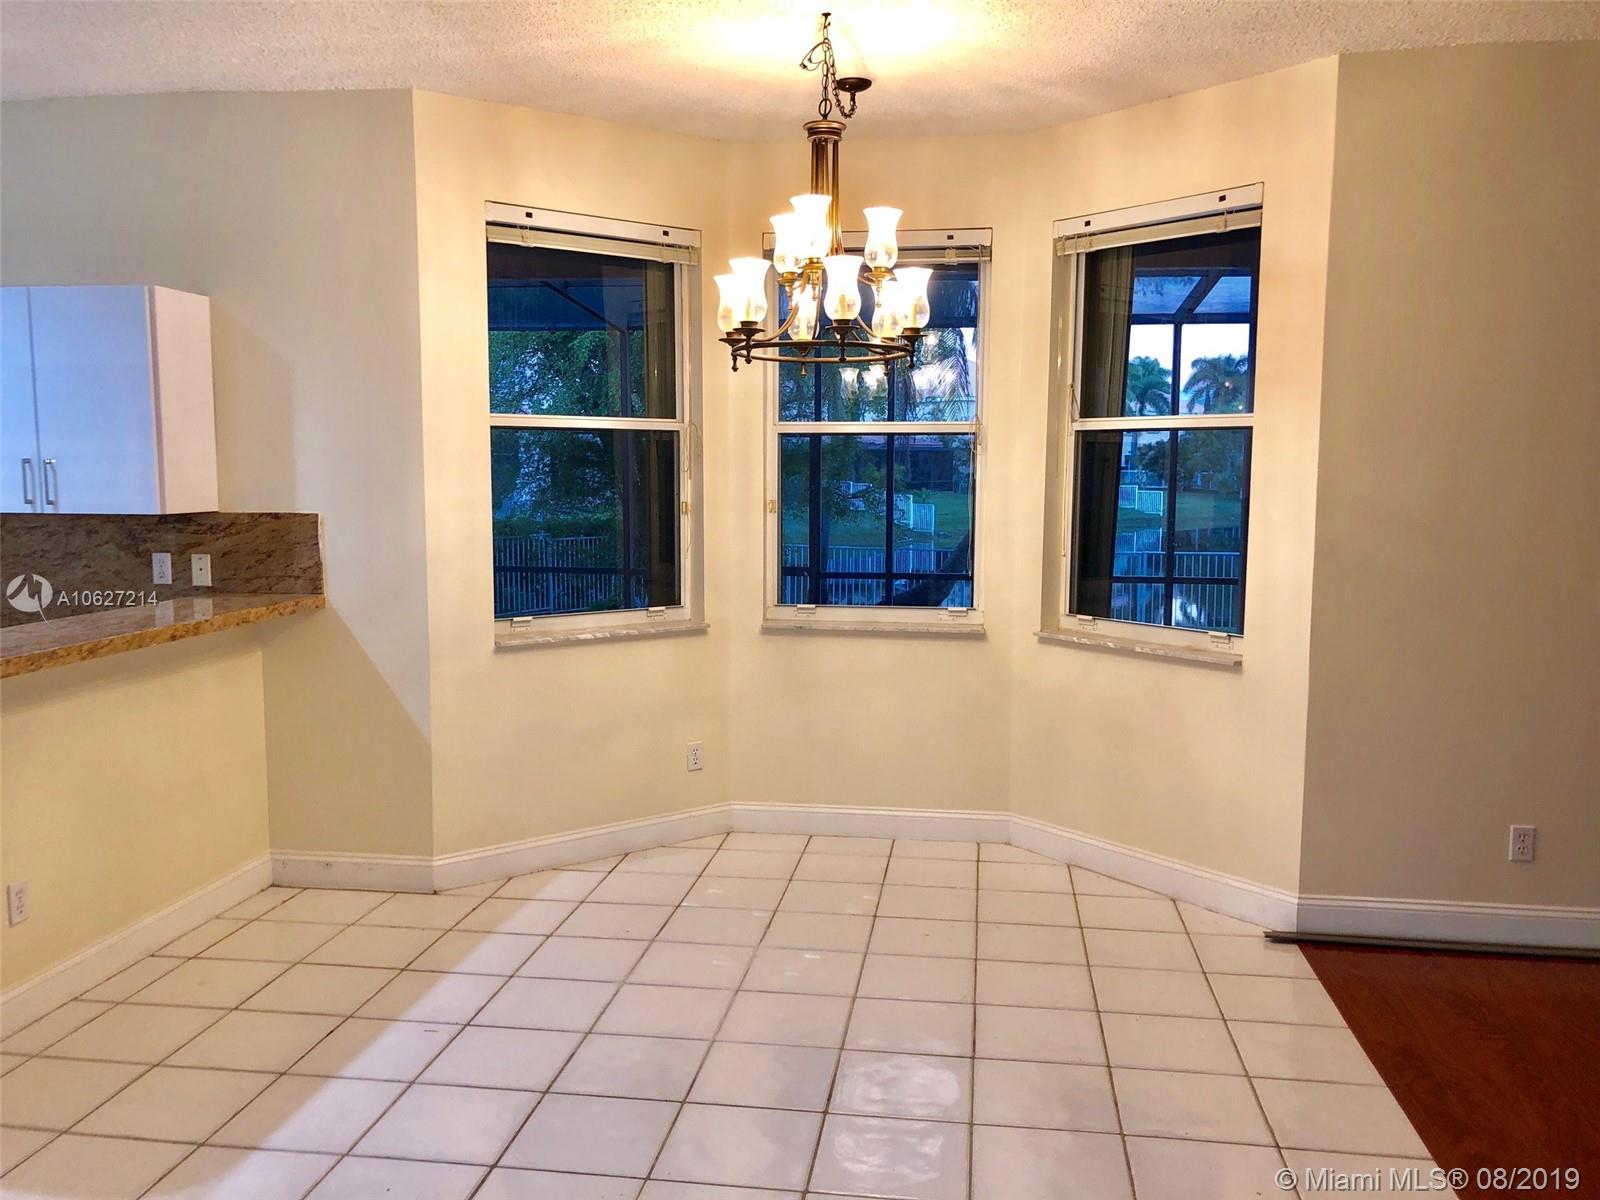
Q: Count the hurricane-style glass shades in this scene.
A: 9